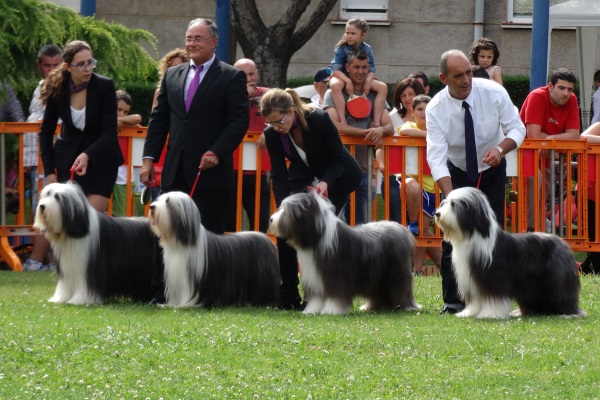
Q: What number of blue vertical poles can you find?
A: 3